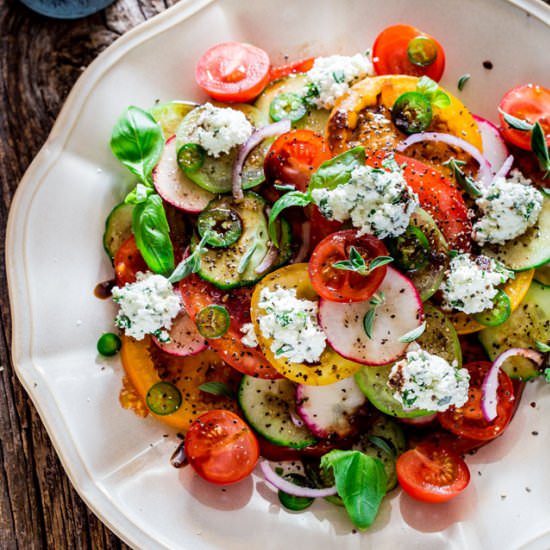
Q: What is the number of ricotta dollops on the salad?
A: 8